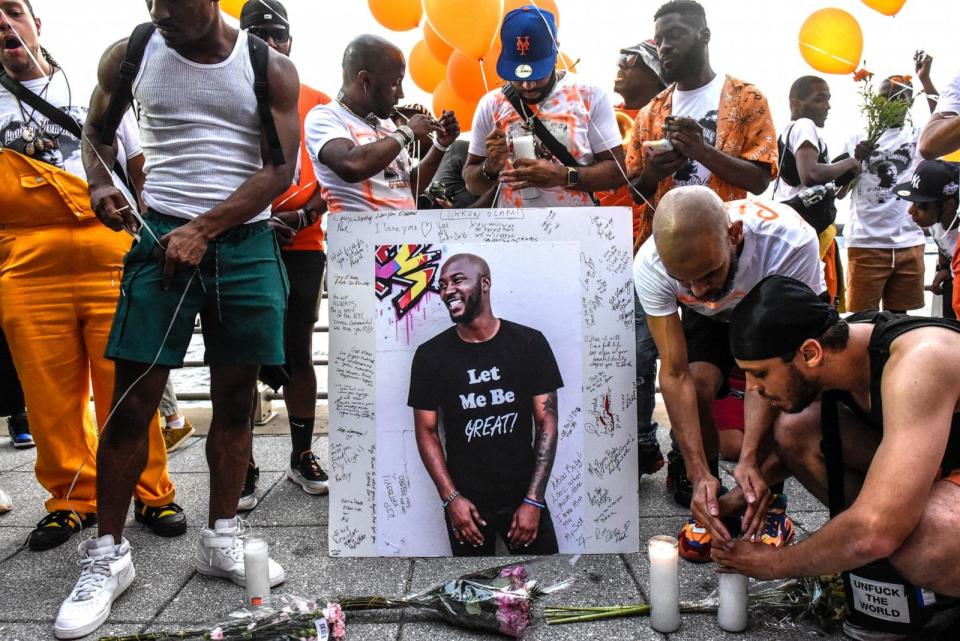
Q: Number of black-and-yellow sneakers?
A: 2